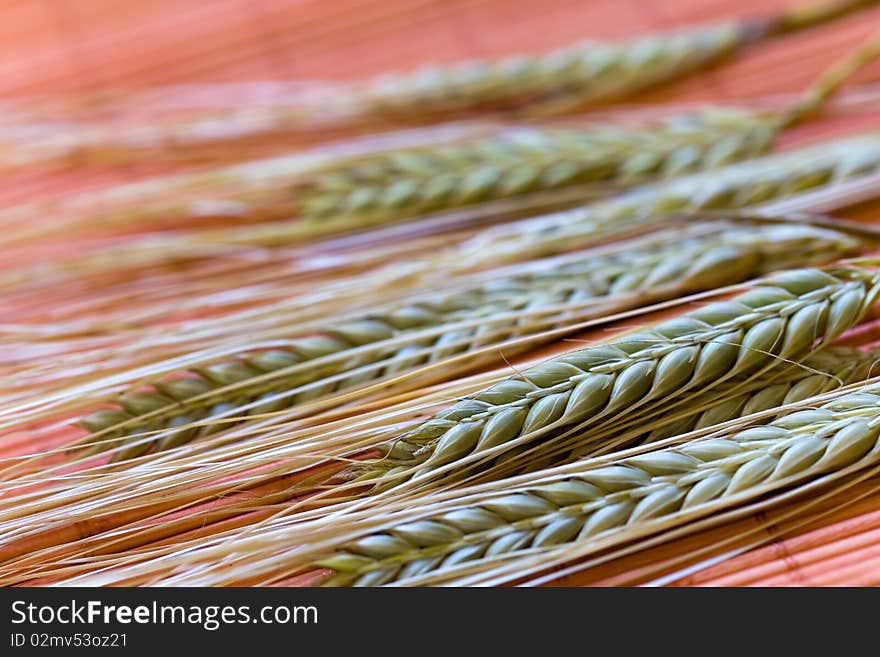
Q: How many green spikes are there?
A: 7